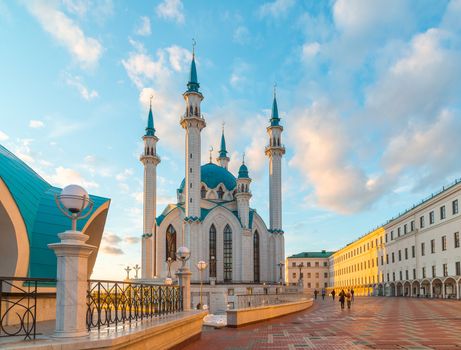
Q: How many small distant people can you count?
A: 6